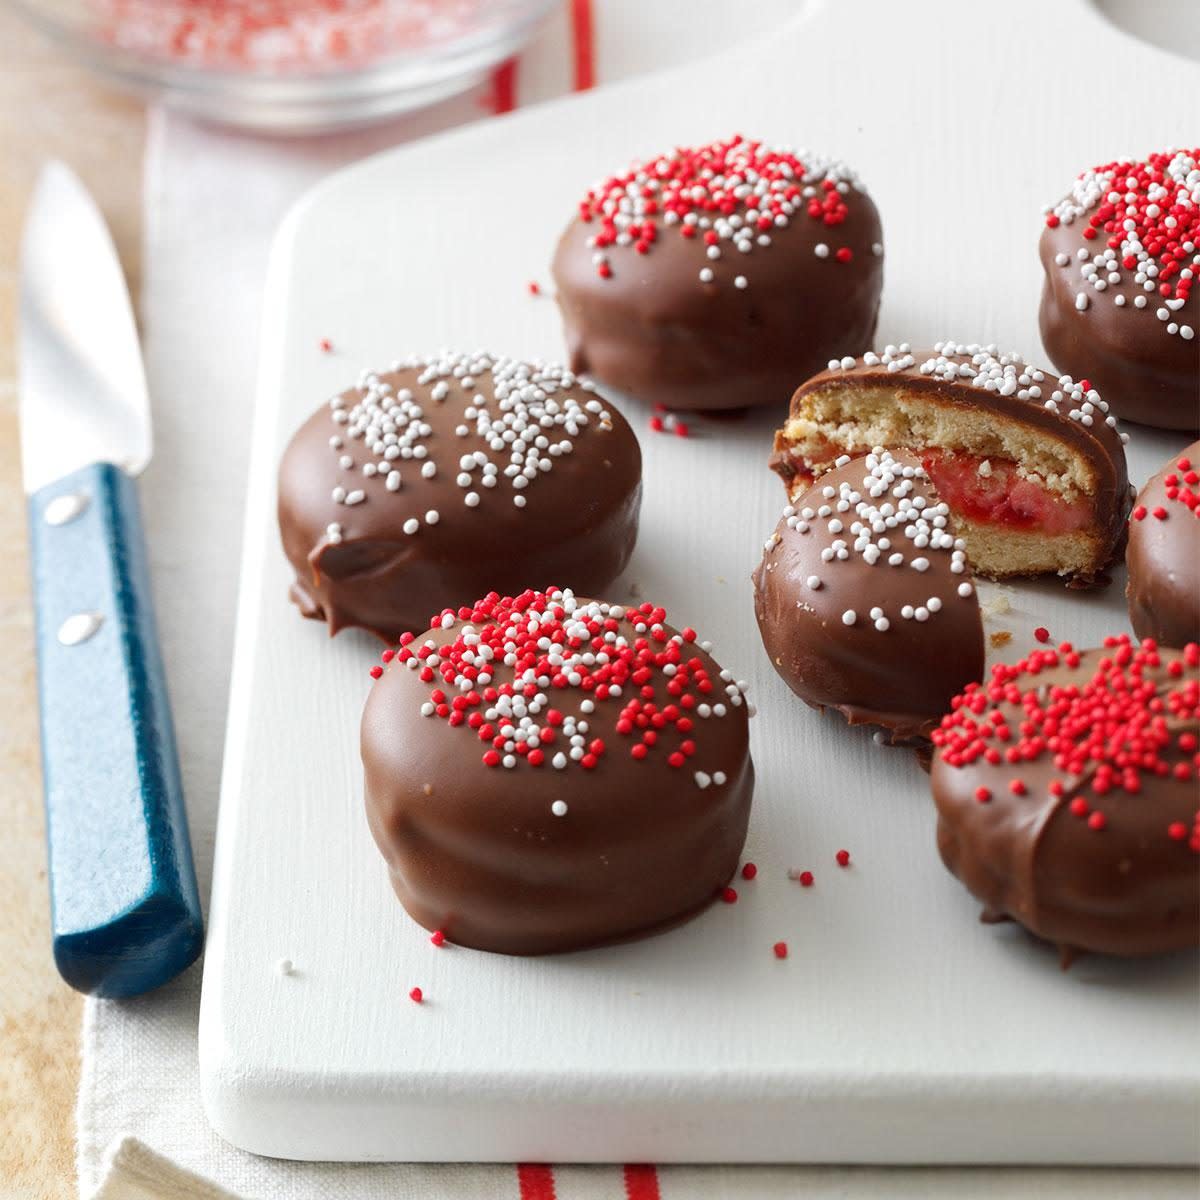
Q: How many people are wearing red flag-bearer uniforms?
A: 0